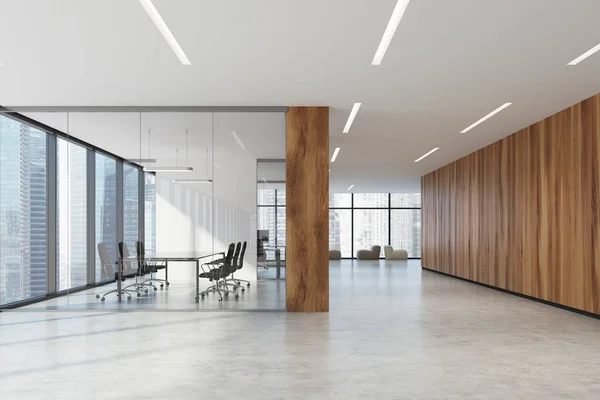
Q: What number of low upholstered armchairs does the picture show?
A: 3